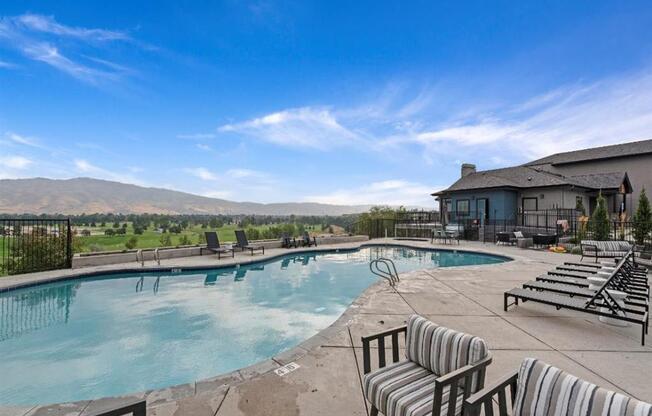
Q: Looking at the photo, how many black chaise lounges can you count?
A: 8